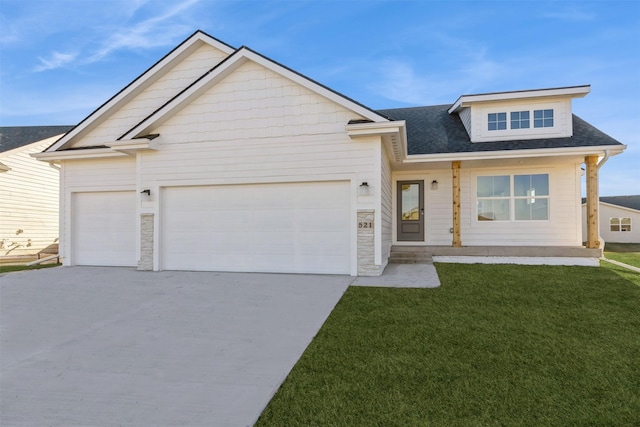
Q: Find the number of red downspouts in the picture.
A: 0